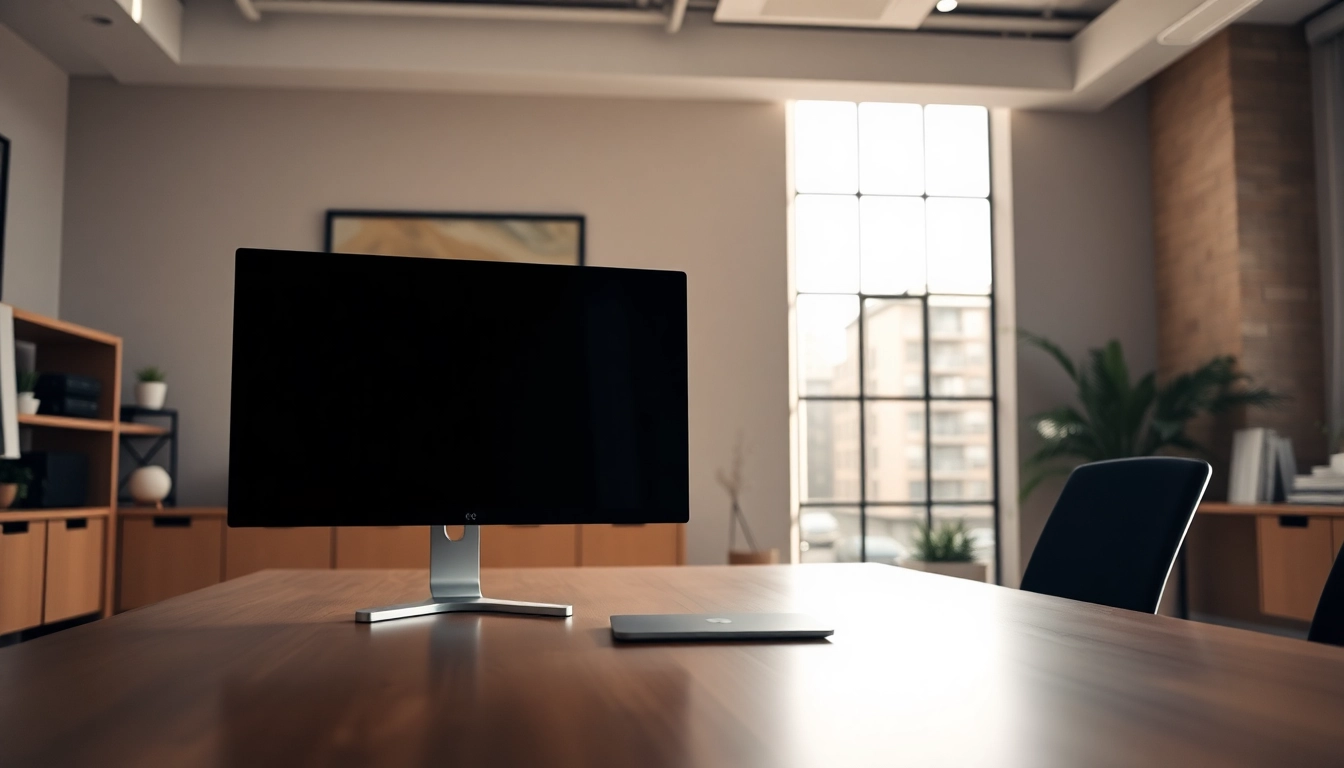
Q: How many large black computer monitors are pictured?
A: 1